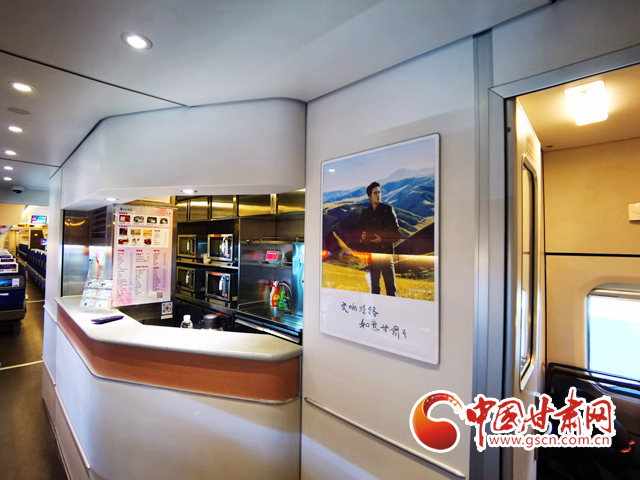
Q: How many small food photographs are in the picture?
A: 10